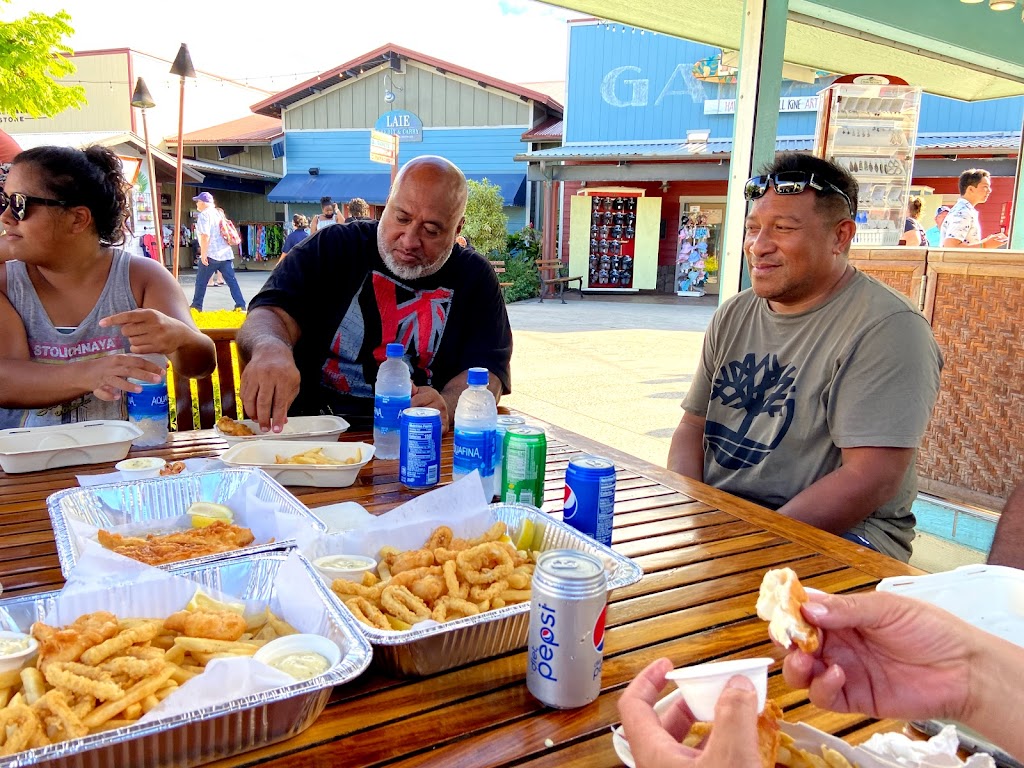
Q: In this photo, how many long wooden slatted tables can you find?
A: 1